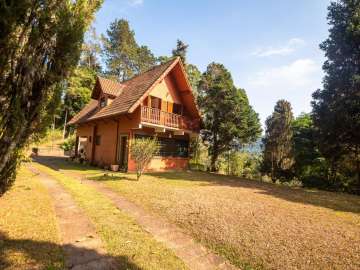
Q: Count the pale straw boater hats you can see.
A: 0